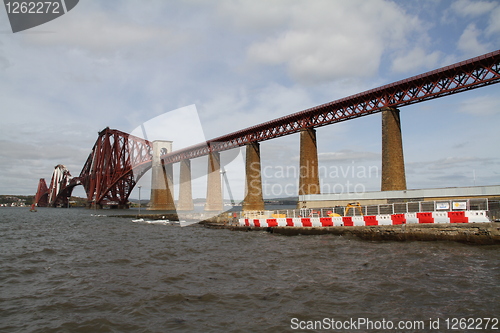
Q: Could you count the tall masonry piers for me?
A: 6